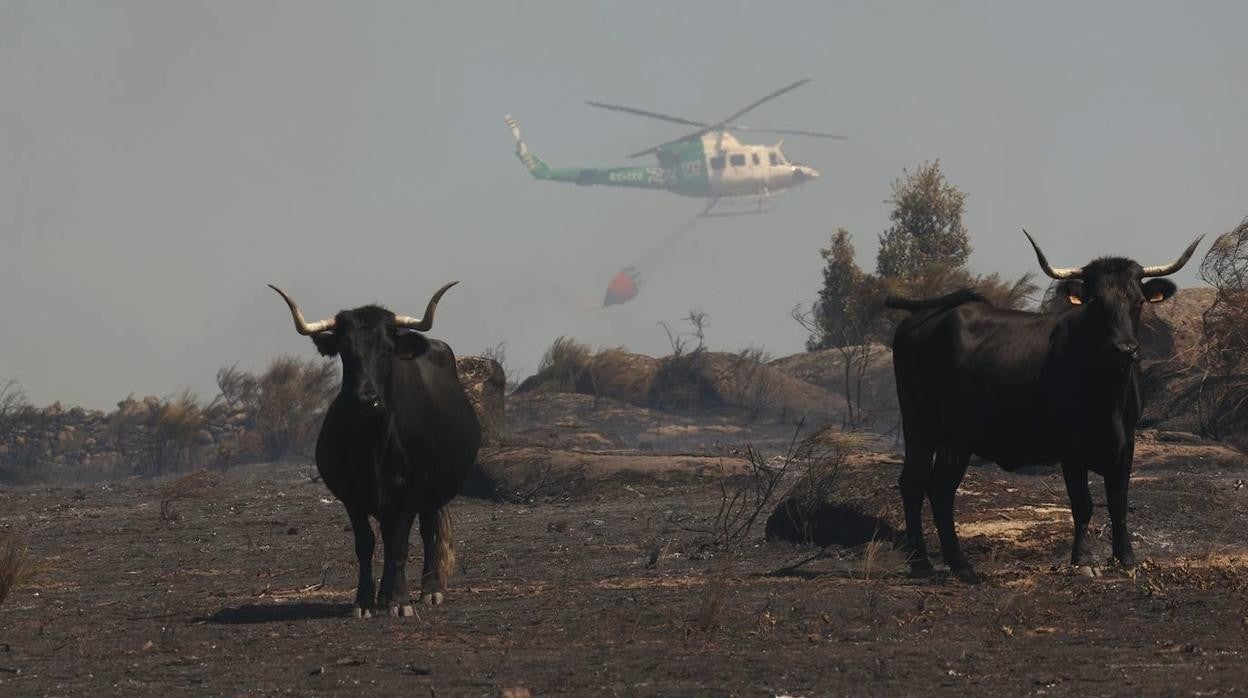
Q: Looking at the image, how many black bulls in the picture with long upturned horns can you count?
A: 2